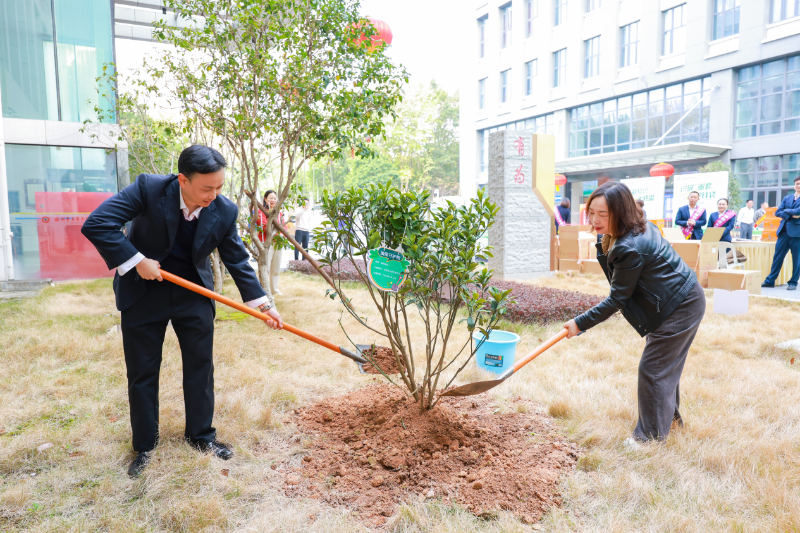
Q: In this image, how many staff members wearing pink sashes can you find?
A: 3